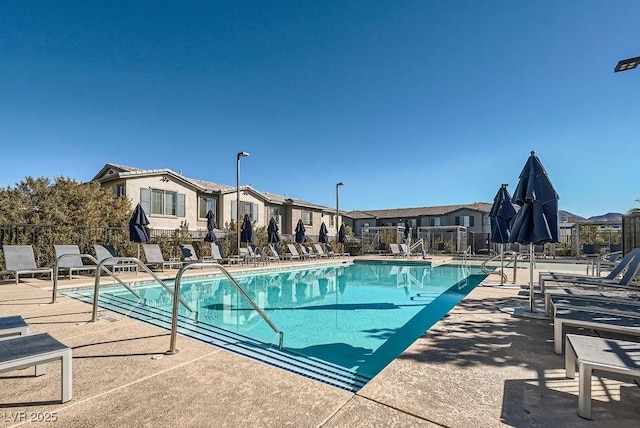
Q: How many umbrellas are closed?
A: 10